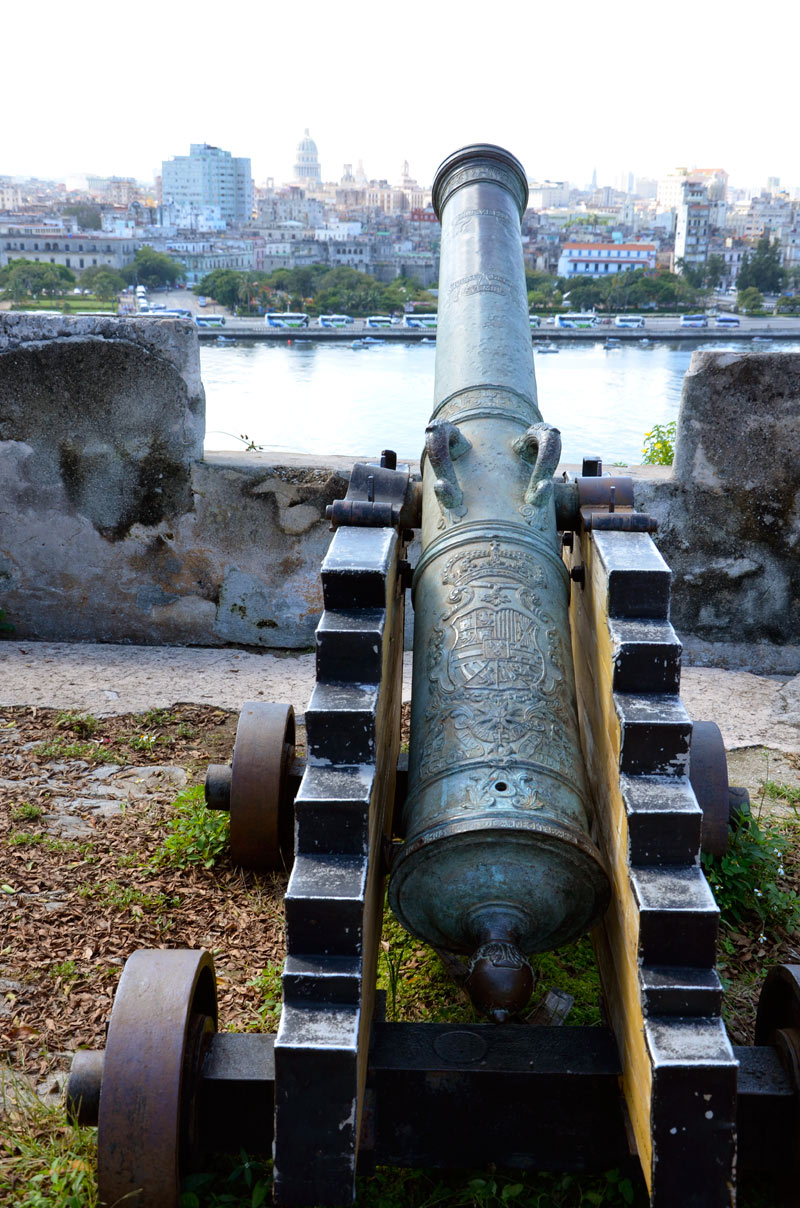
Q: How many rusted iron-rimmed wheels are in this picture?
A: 4